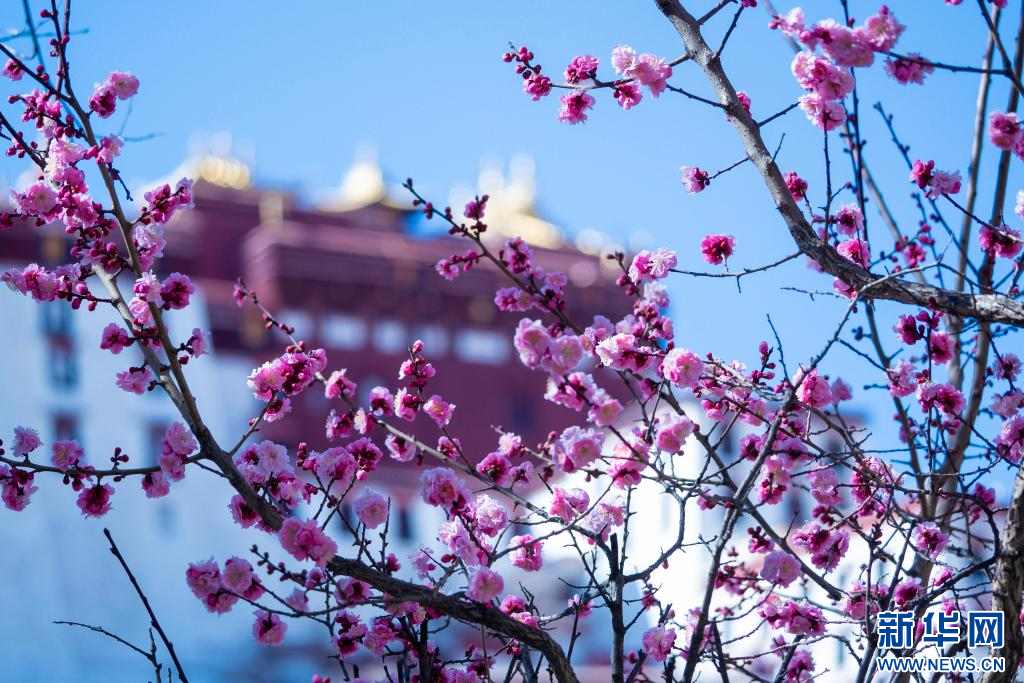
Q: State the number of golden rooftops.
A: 3